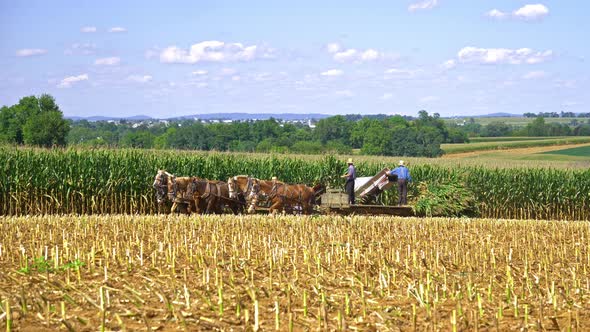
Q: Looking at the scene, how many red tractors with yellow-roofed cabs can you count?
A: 0